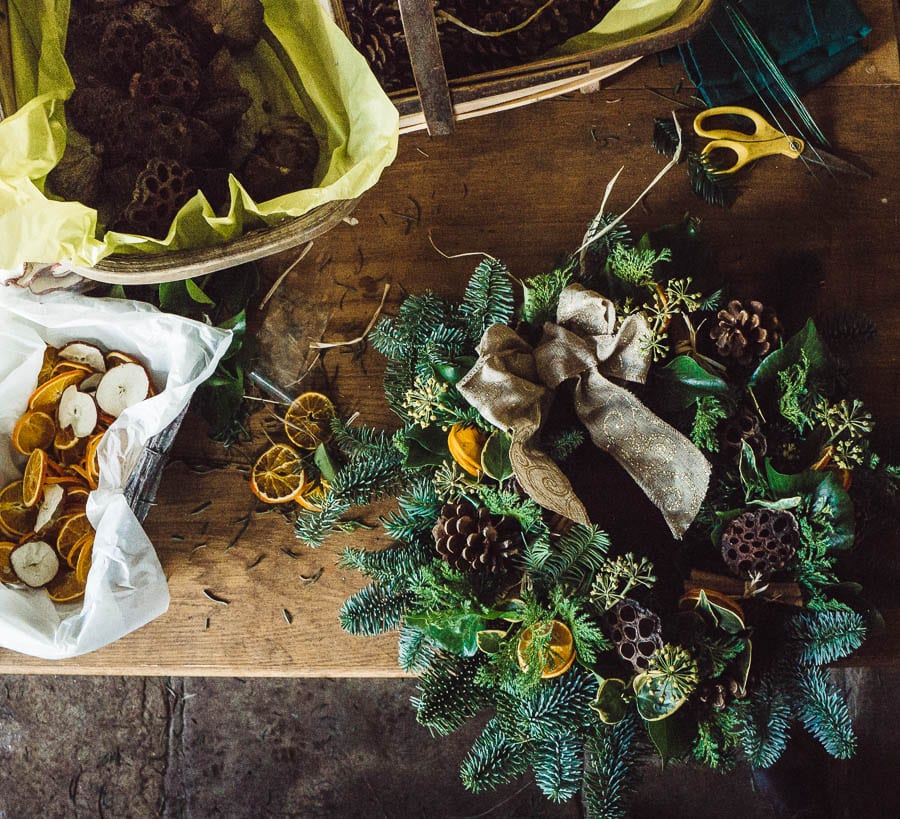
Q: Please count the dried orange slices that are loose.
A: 3